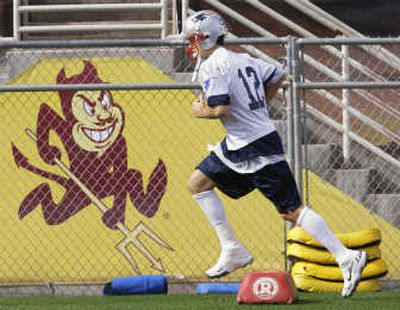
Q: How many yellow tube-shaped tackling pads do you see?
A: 4